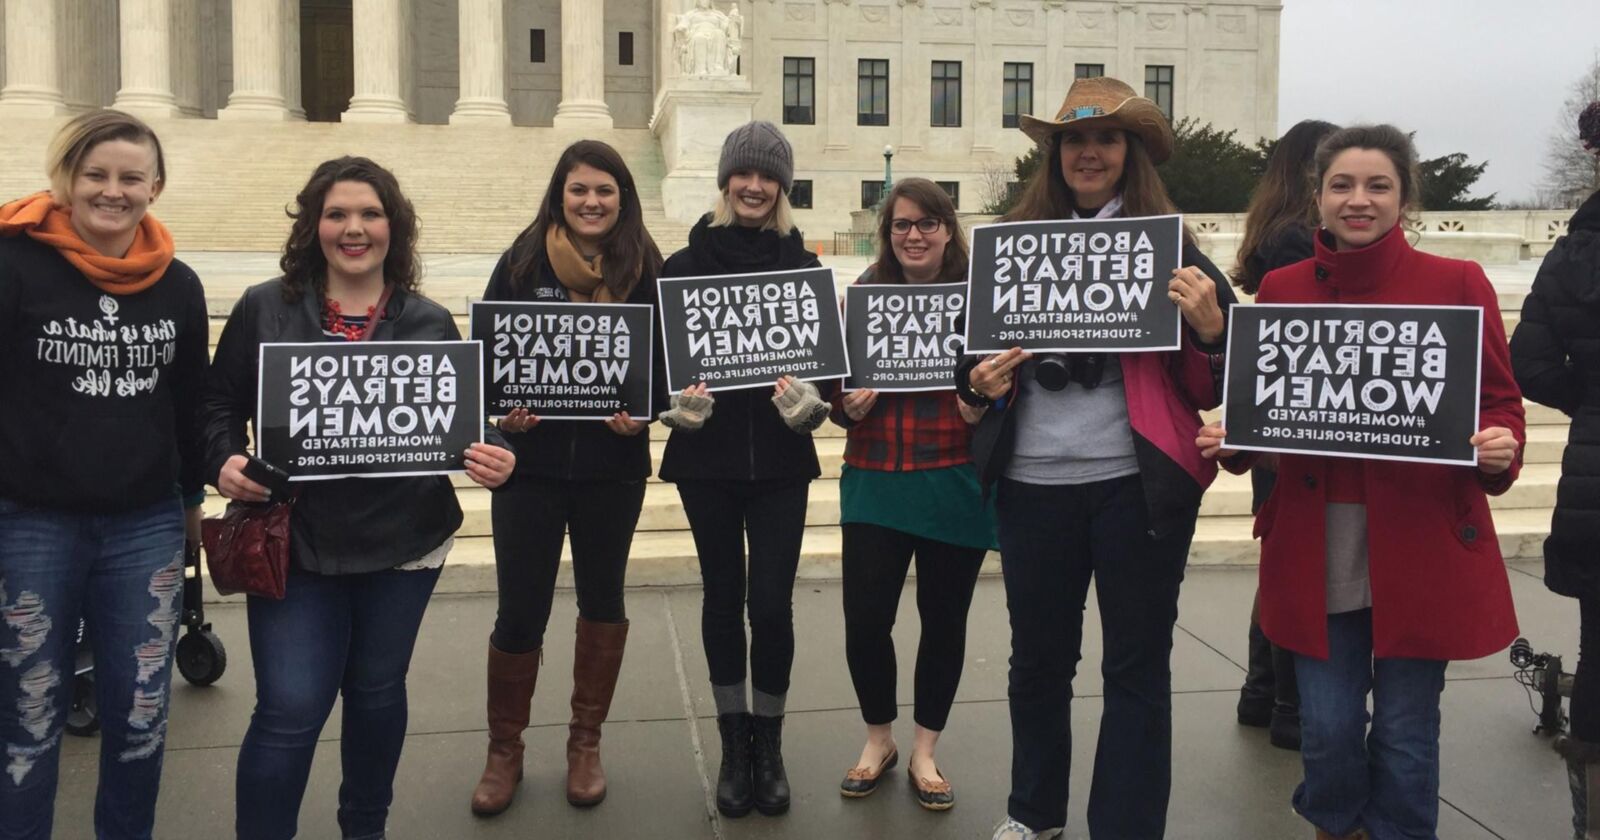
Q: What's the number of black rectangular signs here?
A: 6